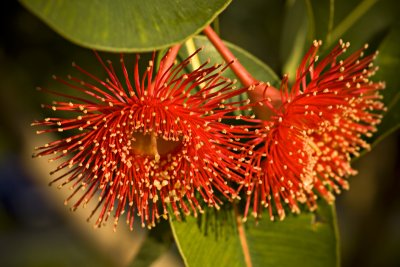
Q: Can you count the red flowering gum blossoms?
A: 2